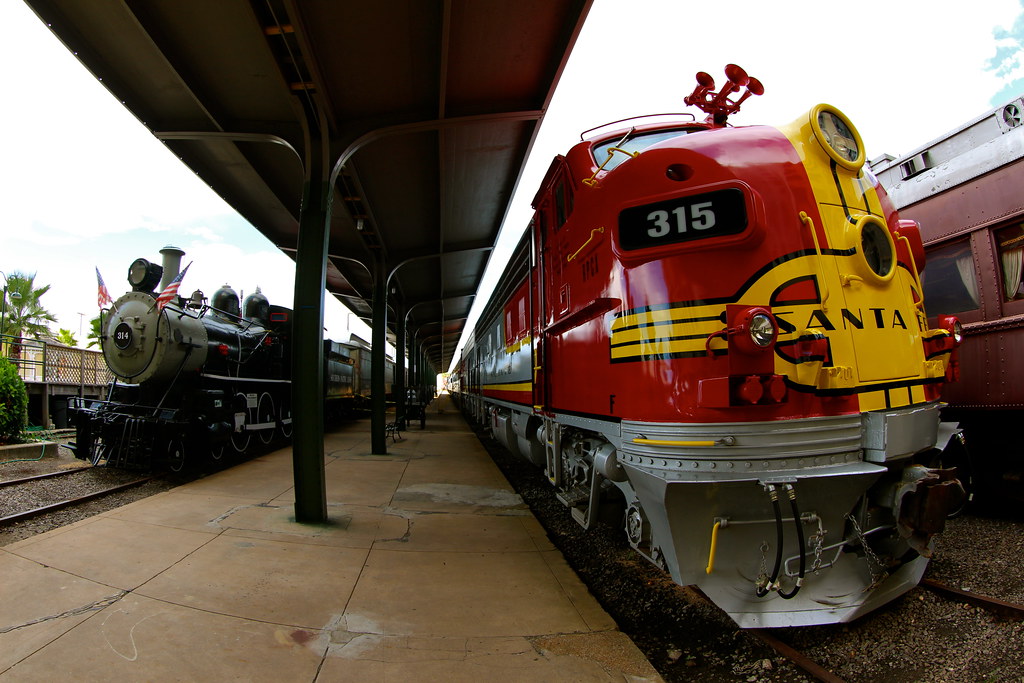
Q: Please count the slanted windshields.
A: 1